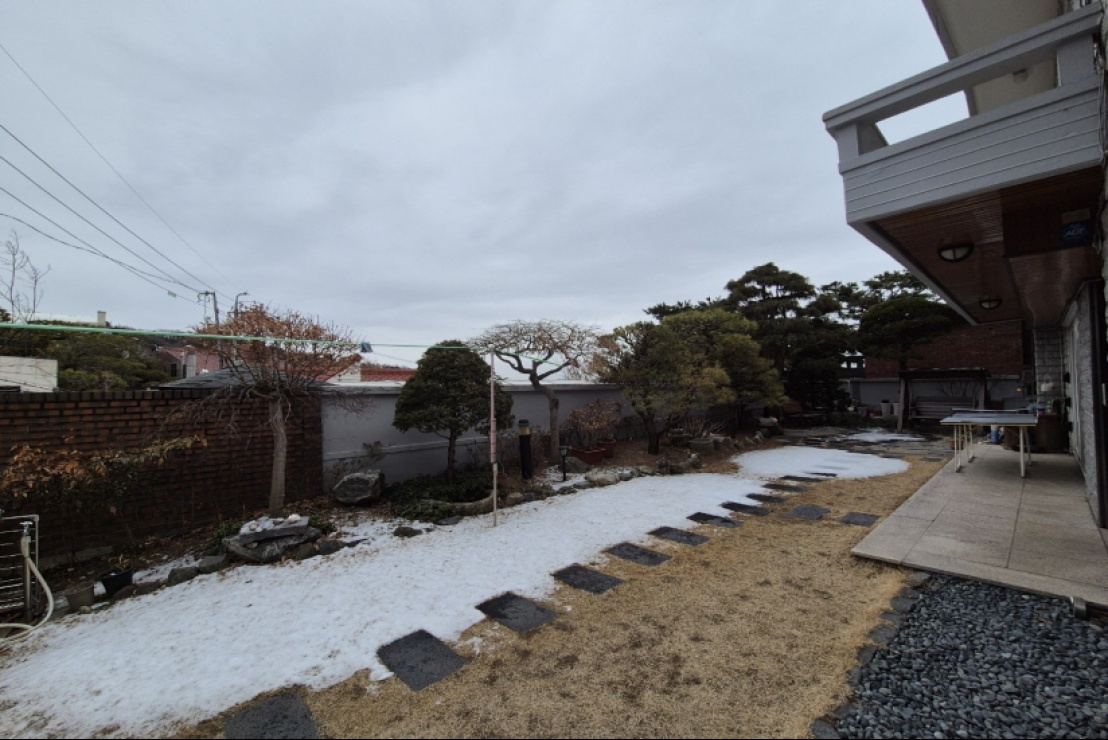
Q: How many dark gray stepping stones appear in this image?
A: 14